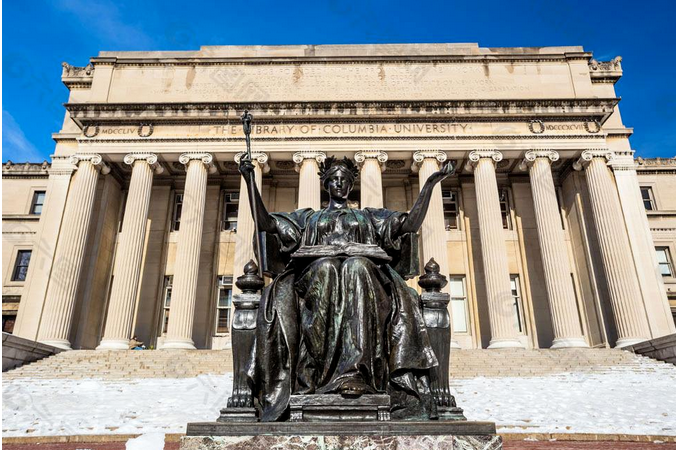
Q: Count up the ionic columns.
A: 10